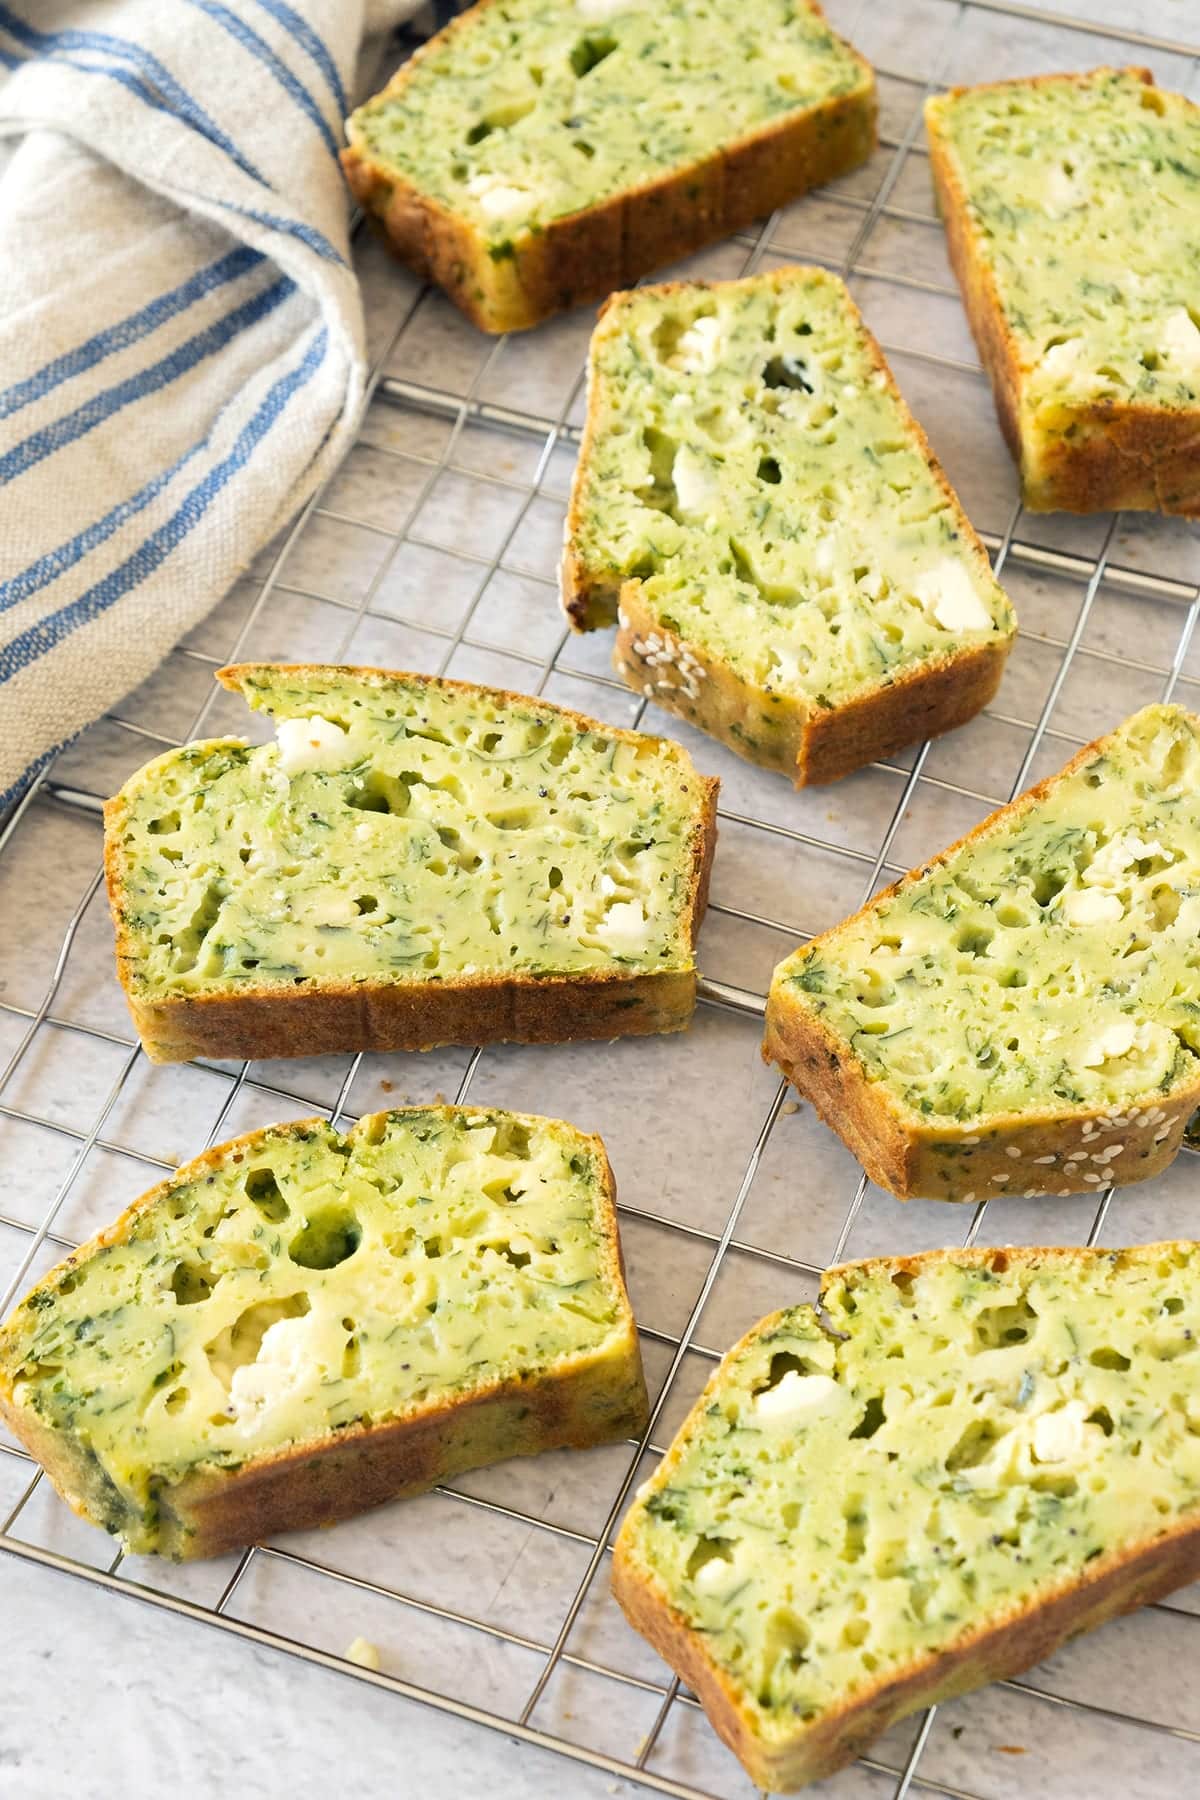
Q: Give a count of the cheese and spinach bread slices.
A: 7